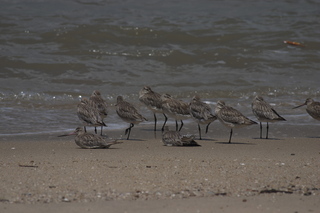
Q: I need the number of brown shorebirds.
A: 11